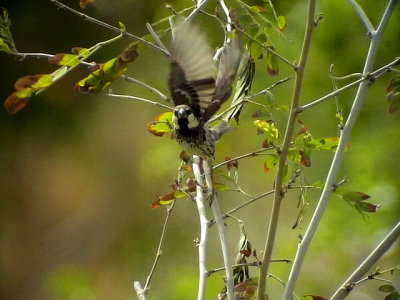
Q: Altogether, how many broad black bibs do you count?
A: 1